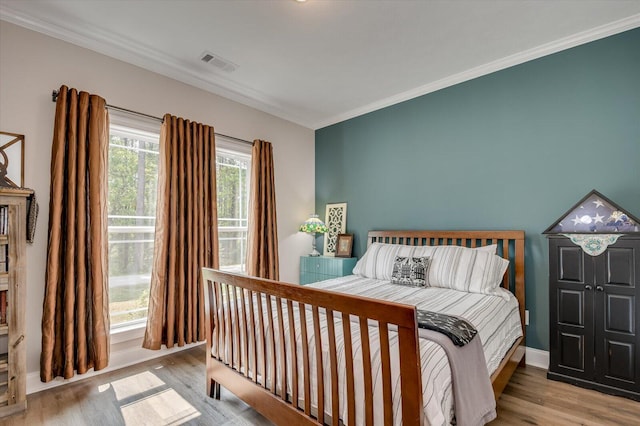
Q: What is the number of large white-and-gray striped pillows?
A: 2